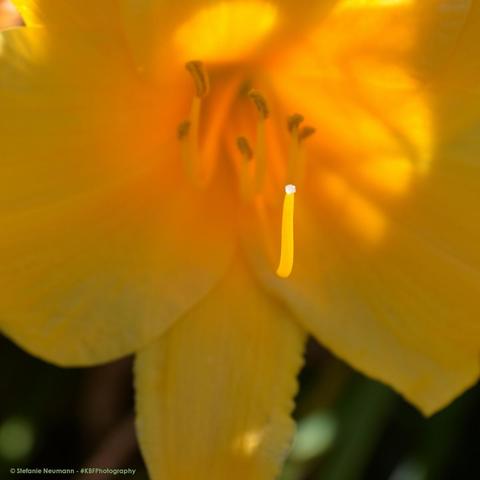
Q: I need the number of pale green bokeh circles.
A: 2